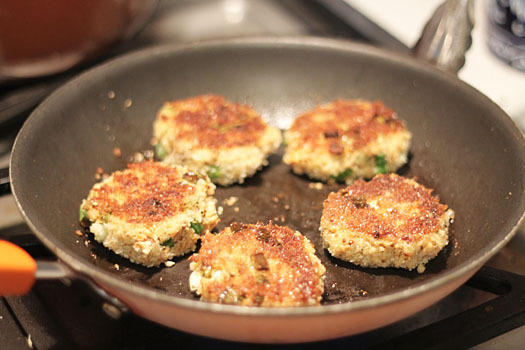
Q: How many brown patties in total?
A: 5